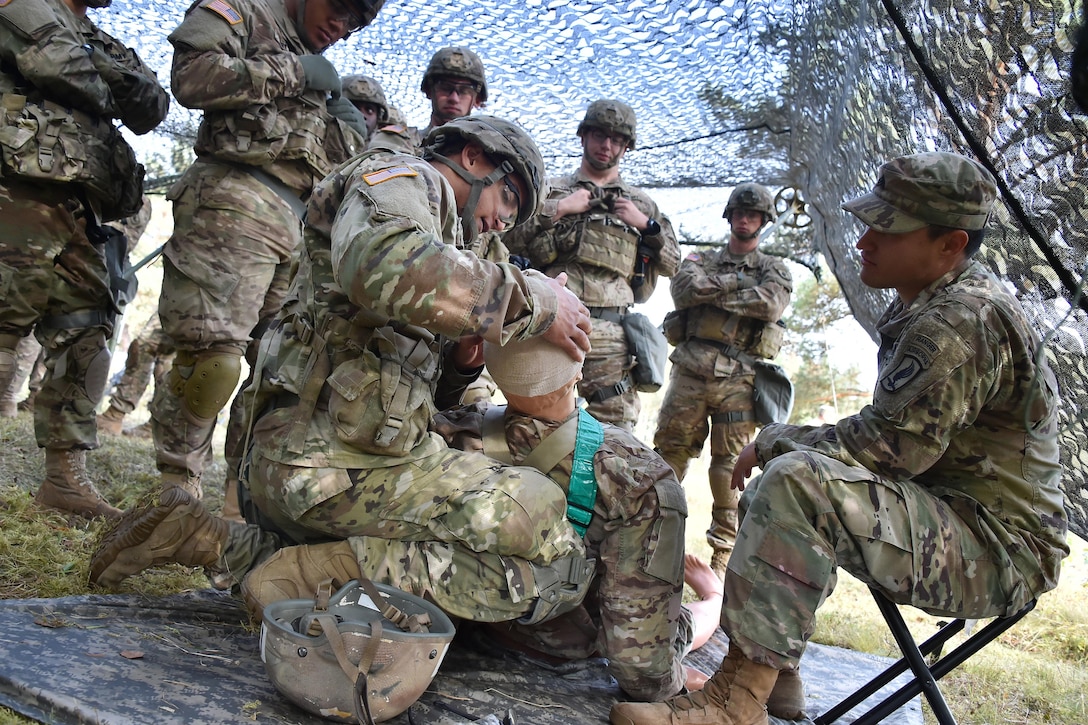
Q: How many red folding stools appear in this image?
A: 0